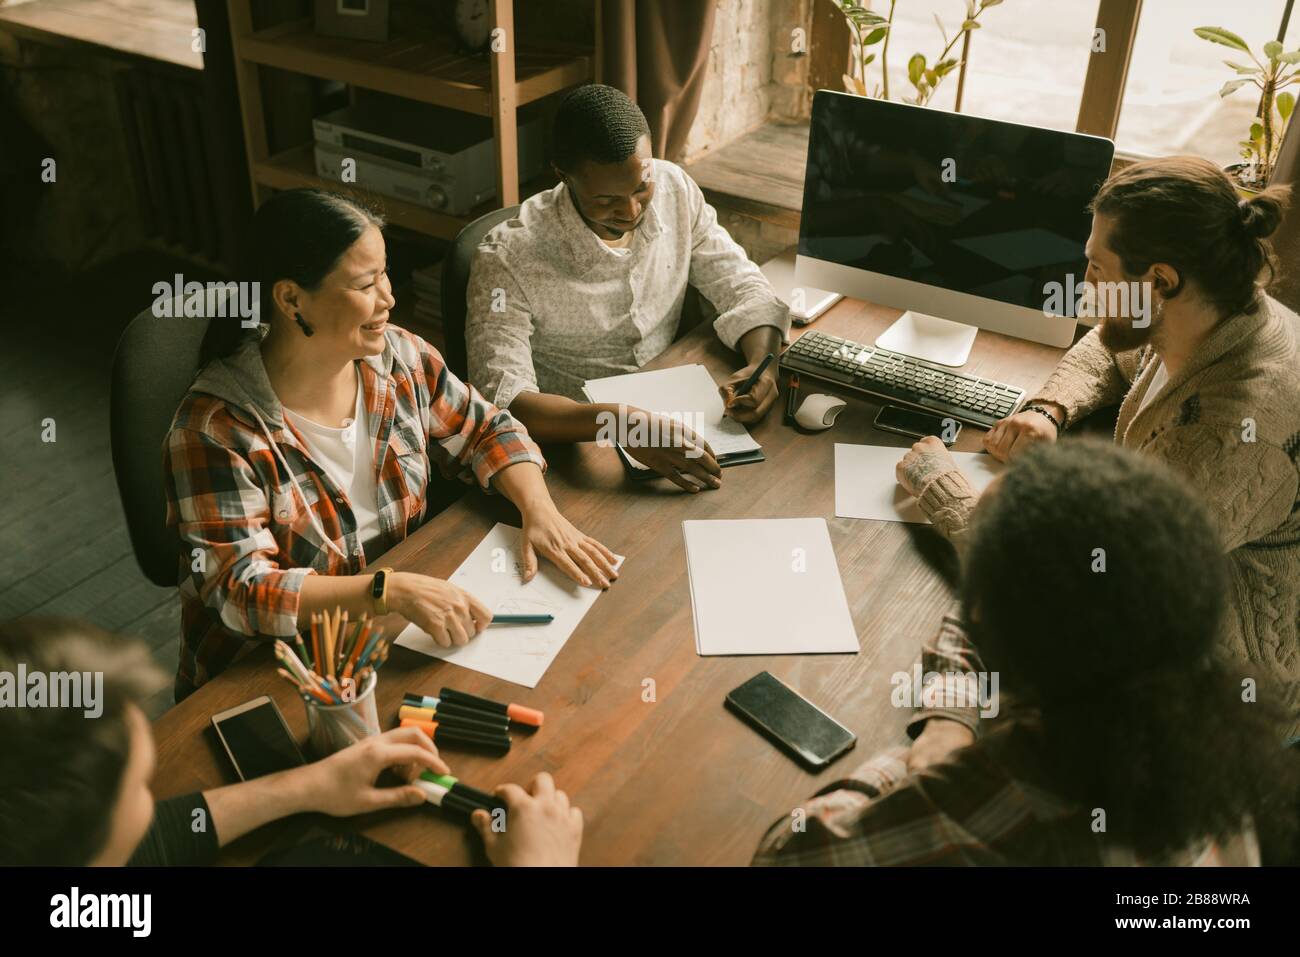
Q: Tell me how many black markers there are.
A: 6